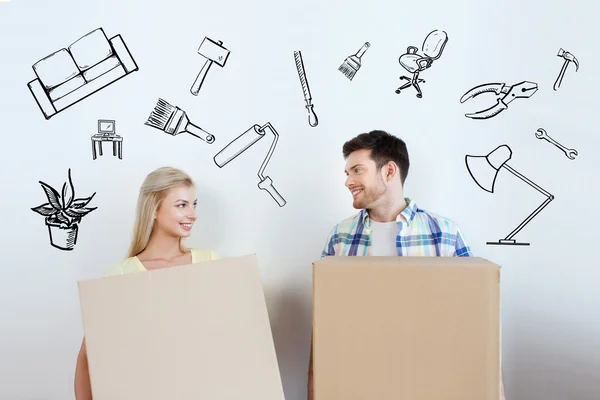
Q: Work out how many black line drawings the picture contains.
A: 13